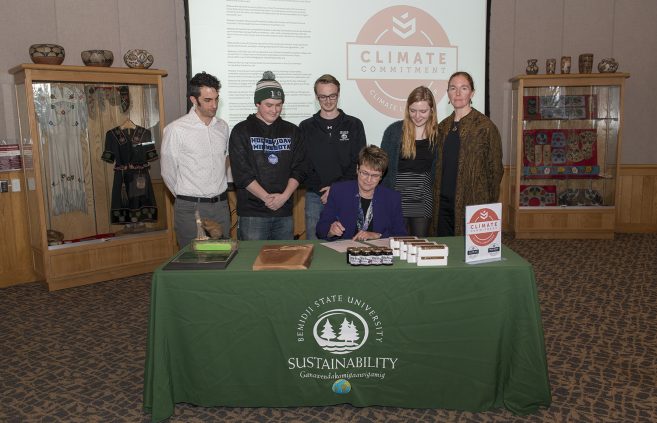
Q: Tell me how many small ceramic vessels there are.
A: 8